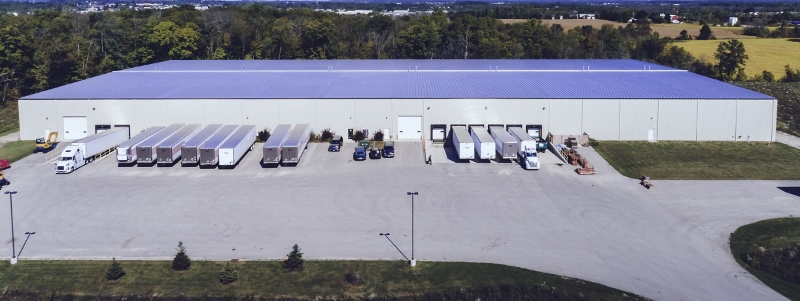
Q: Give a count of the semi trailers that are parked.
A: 13